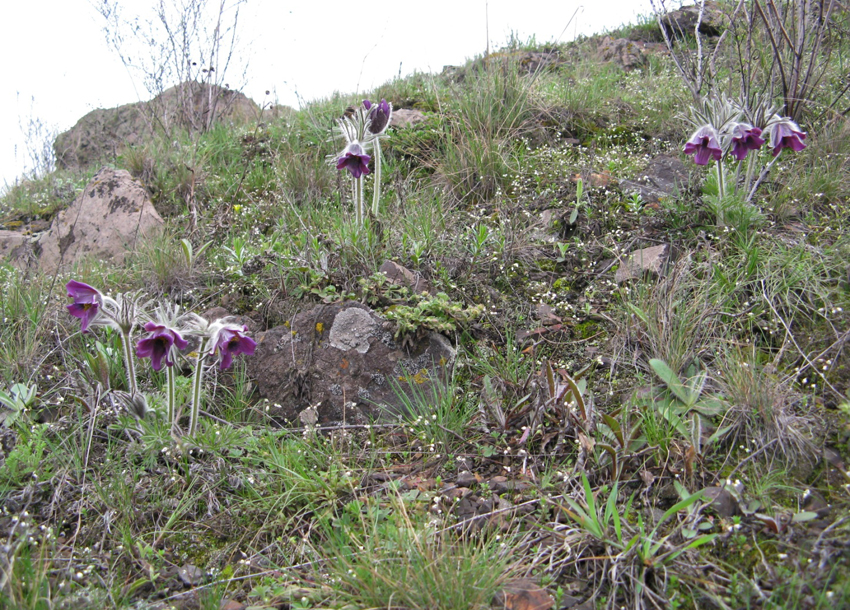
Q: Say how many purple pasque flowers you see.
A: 8